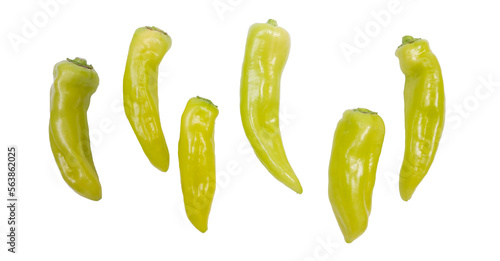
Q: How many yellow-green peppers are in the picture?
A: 6